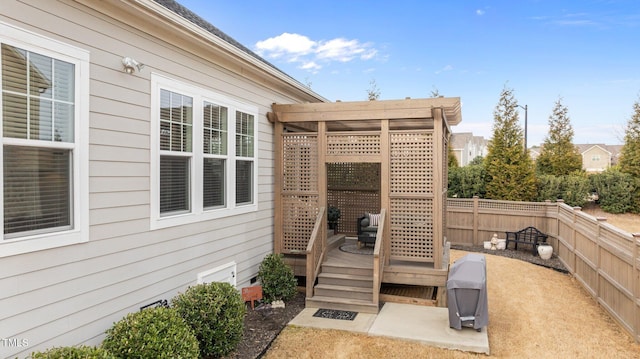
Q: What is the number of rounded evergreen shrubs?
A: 4